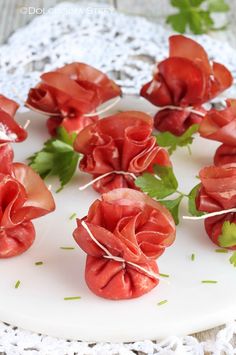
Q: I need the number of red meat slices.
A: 8